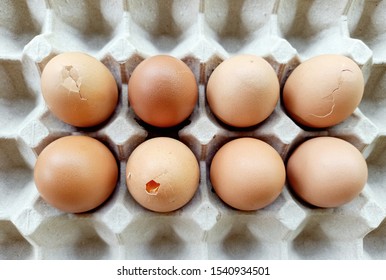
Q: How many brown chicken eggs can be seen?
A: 8